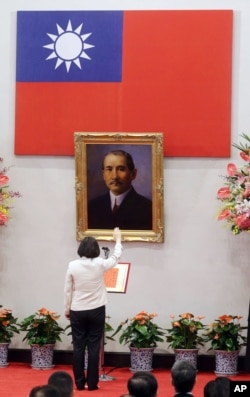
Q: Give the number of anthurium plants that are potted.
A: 6